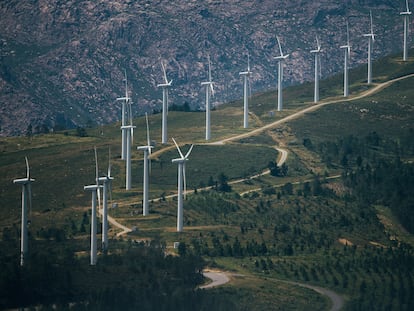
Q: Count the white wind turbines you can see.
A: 15